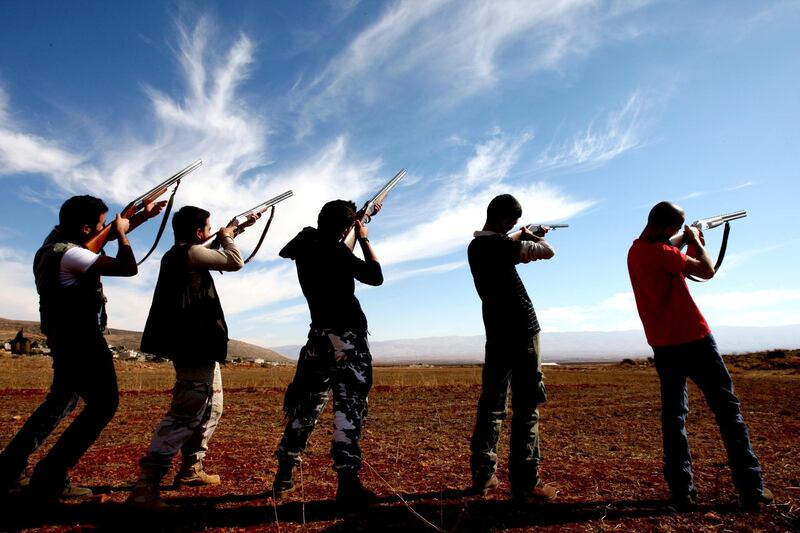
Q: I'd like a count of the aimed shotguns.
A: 5